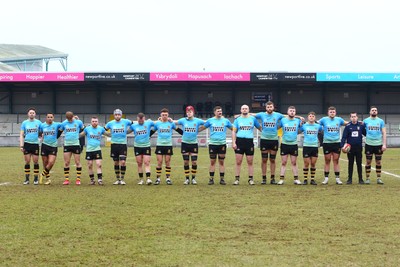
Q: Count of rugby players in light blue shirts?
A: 15